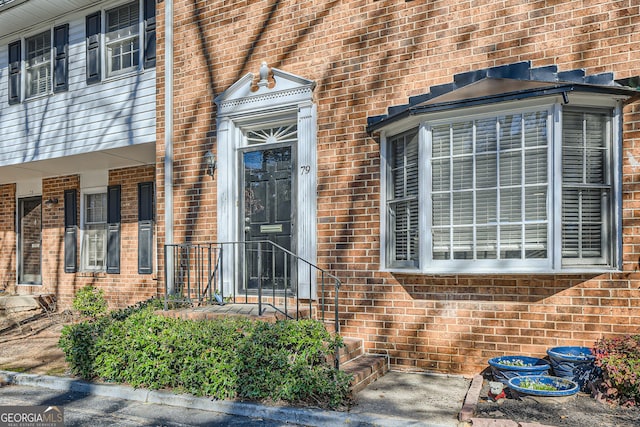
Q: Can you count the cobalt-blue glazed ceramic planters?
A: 3